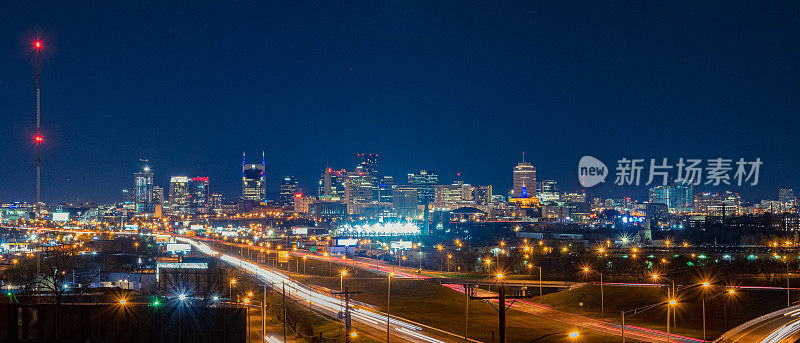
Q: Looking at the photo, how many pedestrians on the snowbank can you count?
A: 0